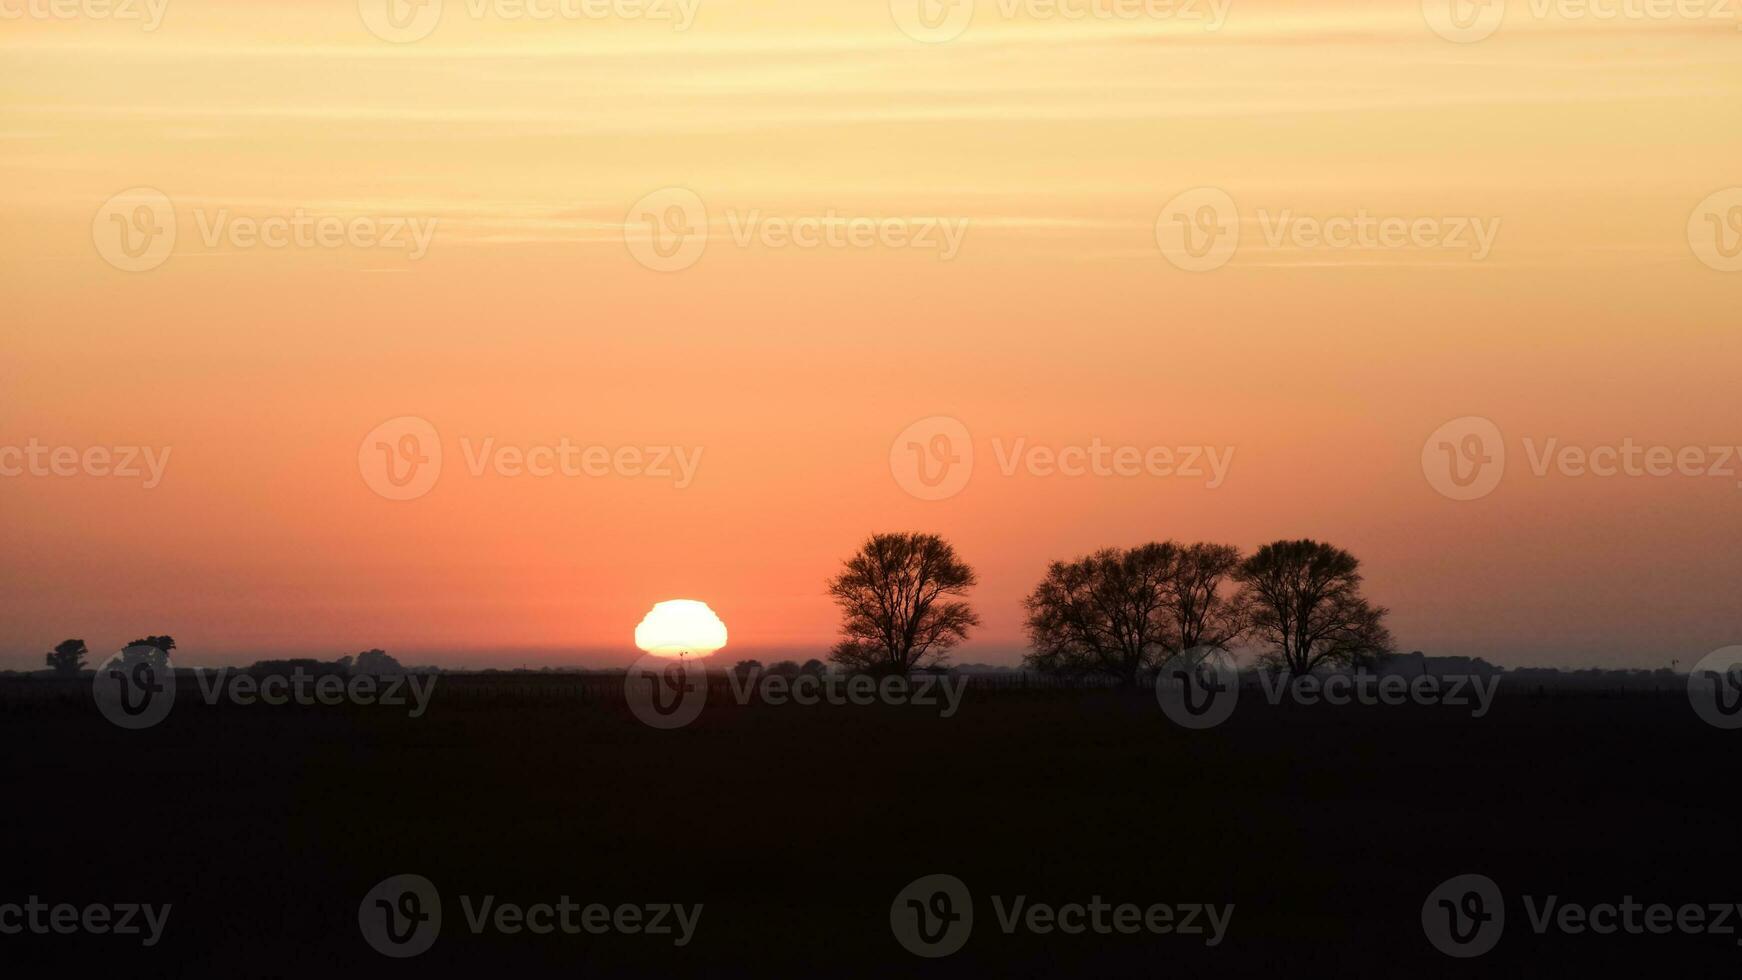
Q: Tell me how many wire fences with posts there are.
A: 1